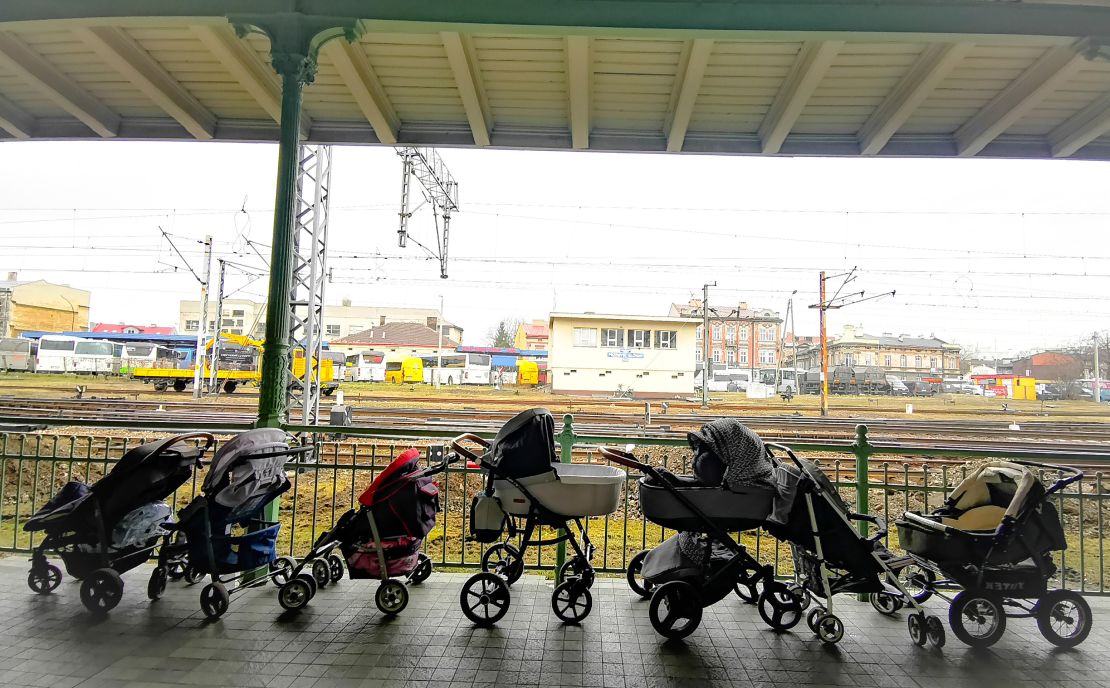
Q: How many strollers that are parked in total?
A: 7